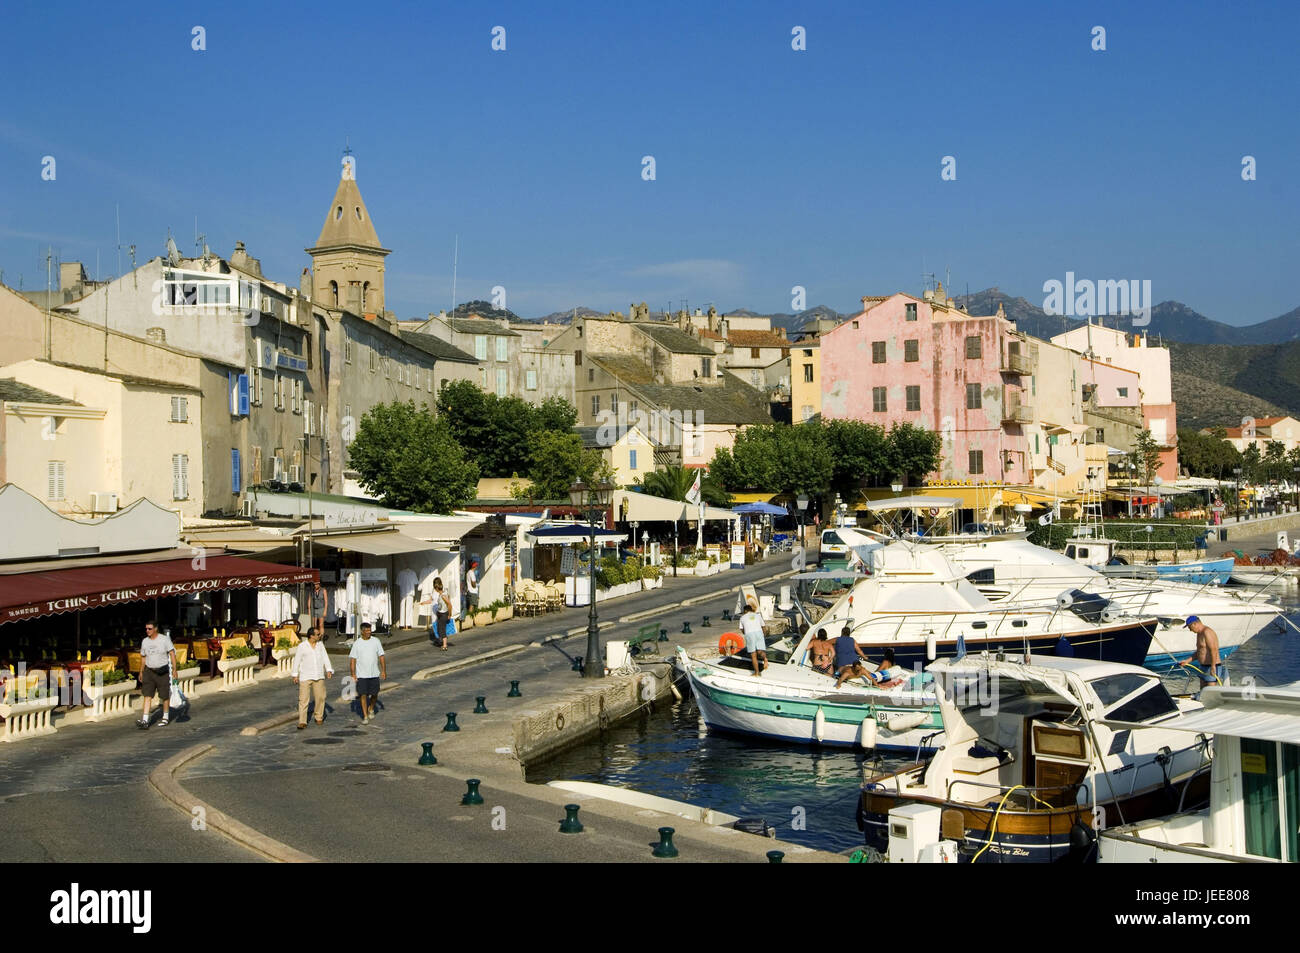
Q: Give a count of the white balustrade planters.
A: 5